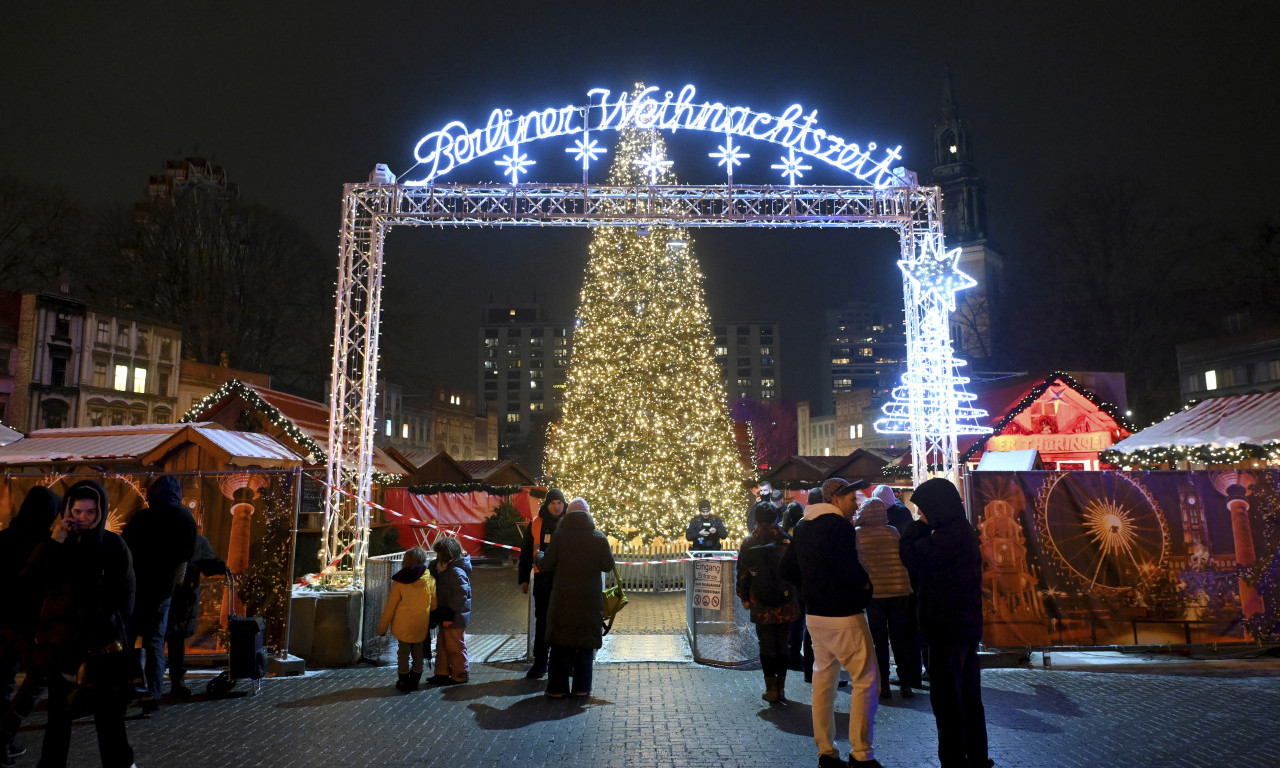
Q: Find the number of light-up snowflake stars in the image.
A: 5